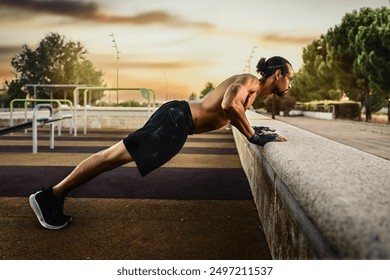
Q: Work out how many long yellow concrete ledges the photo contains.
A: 0